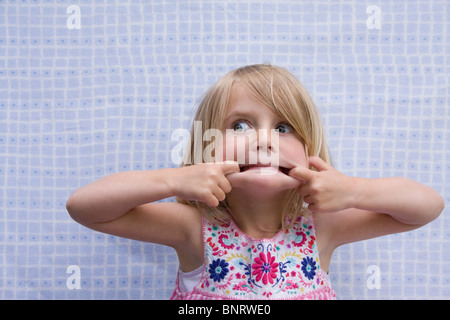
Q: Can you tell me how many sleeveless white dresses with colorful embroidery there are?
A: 1